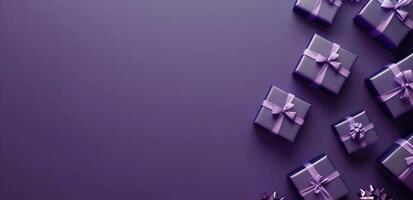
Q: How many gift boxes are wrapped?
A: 8